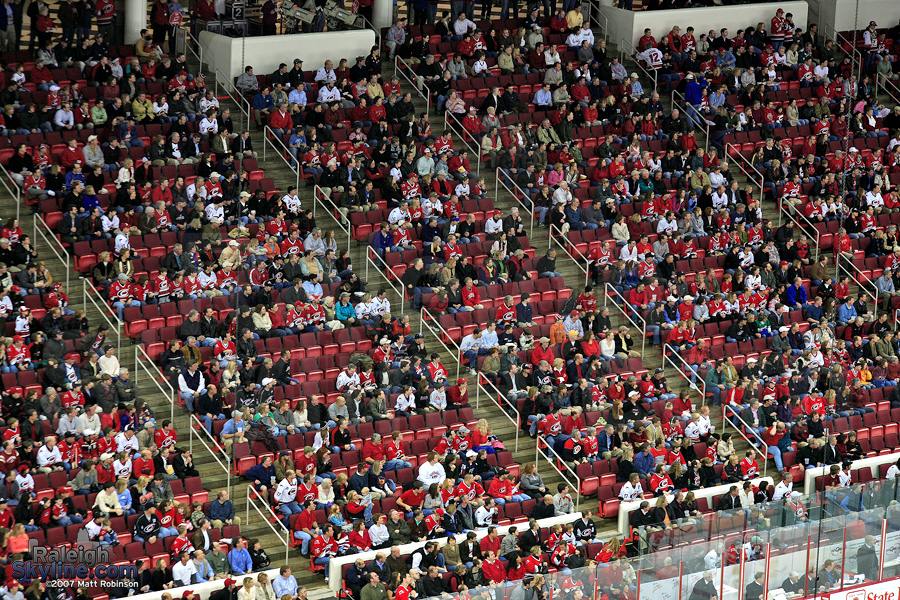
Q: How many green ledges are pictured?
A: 0